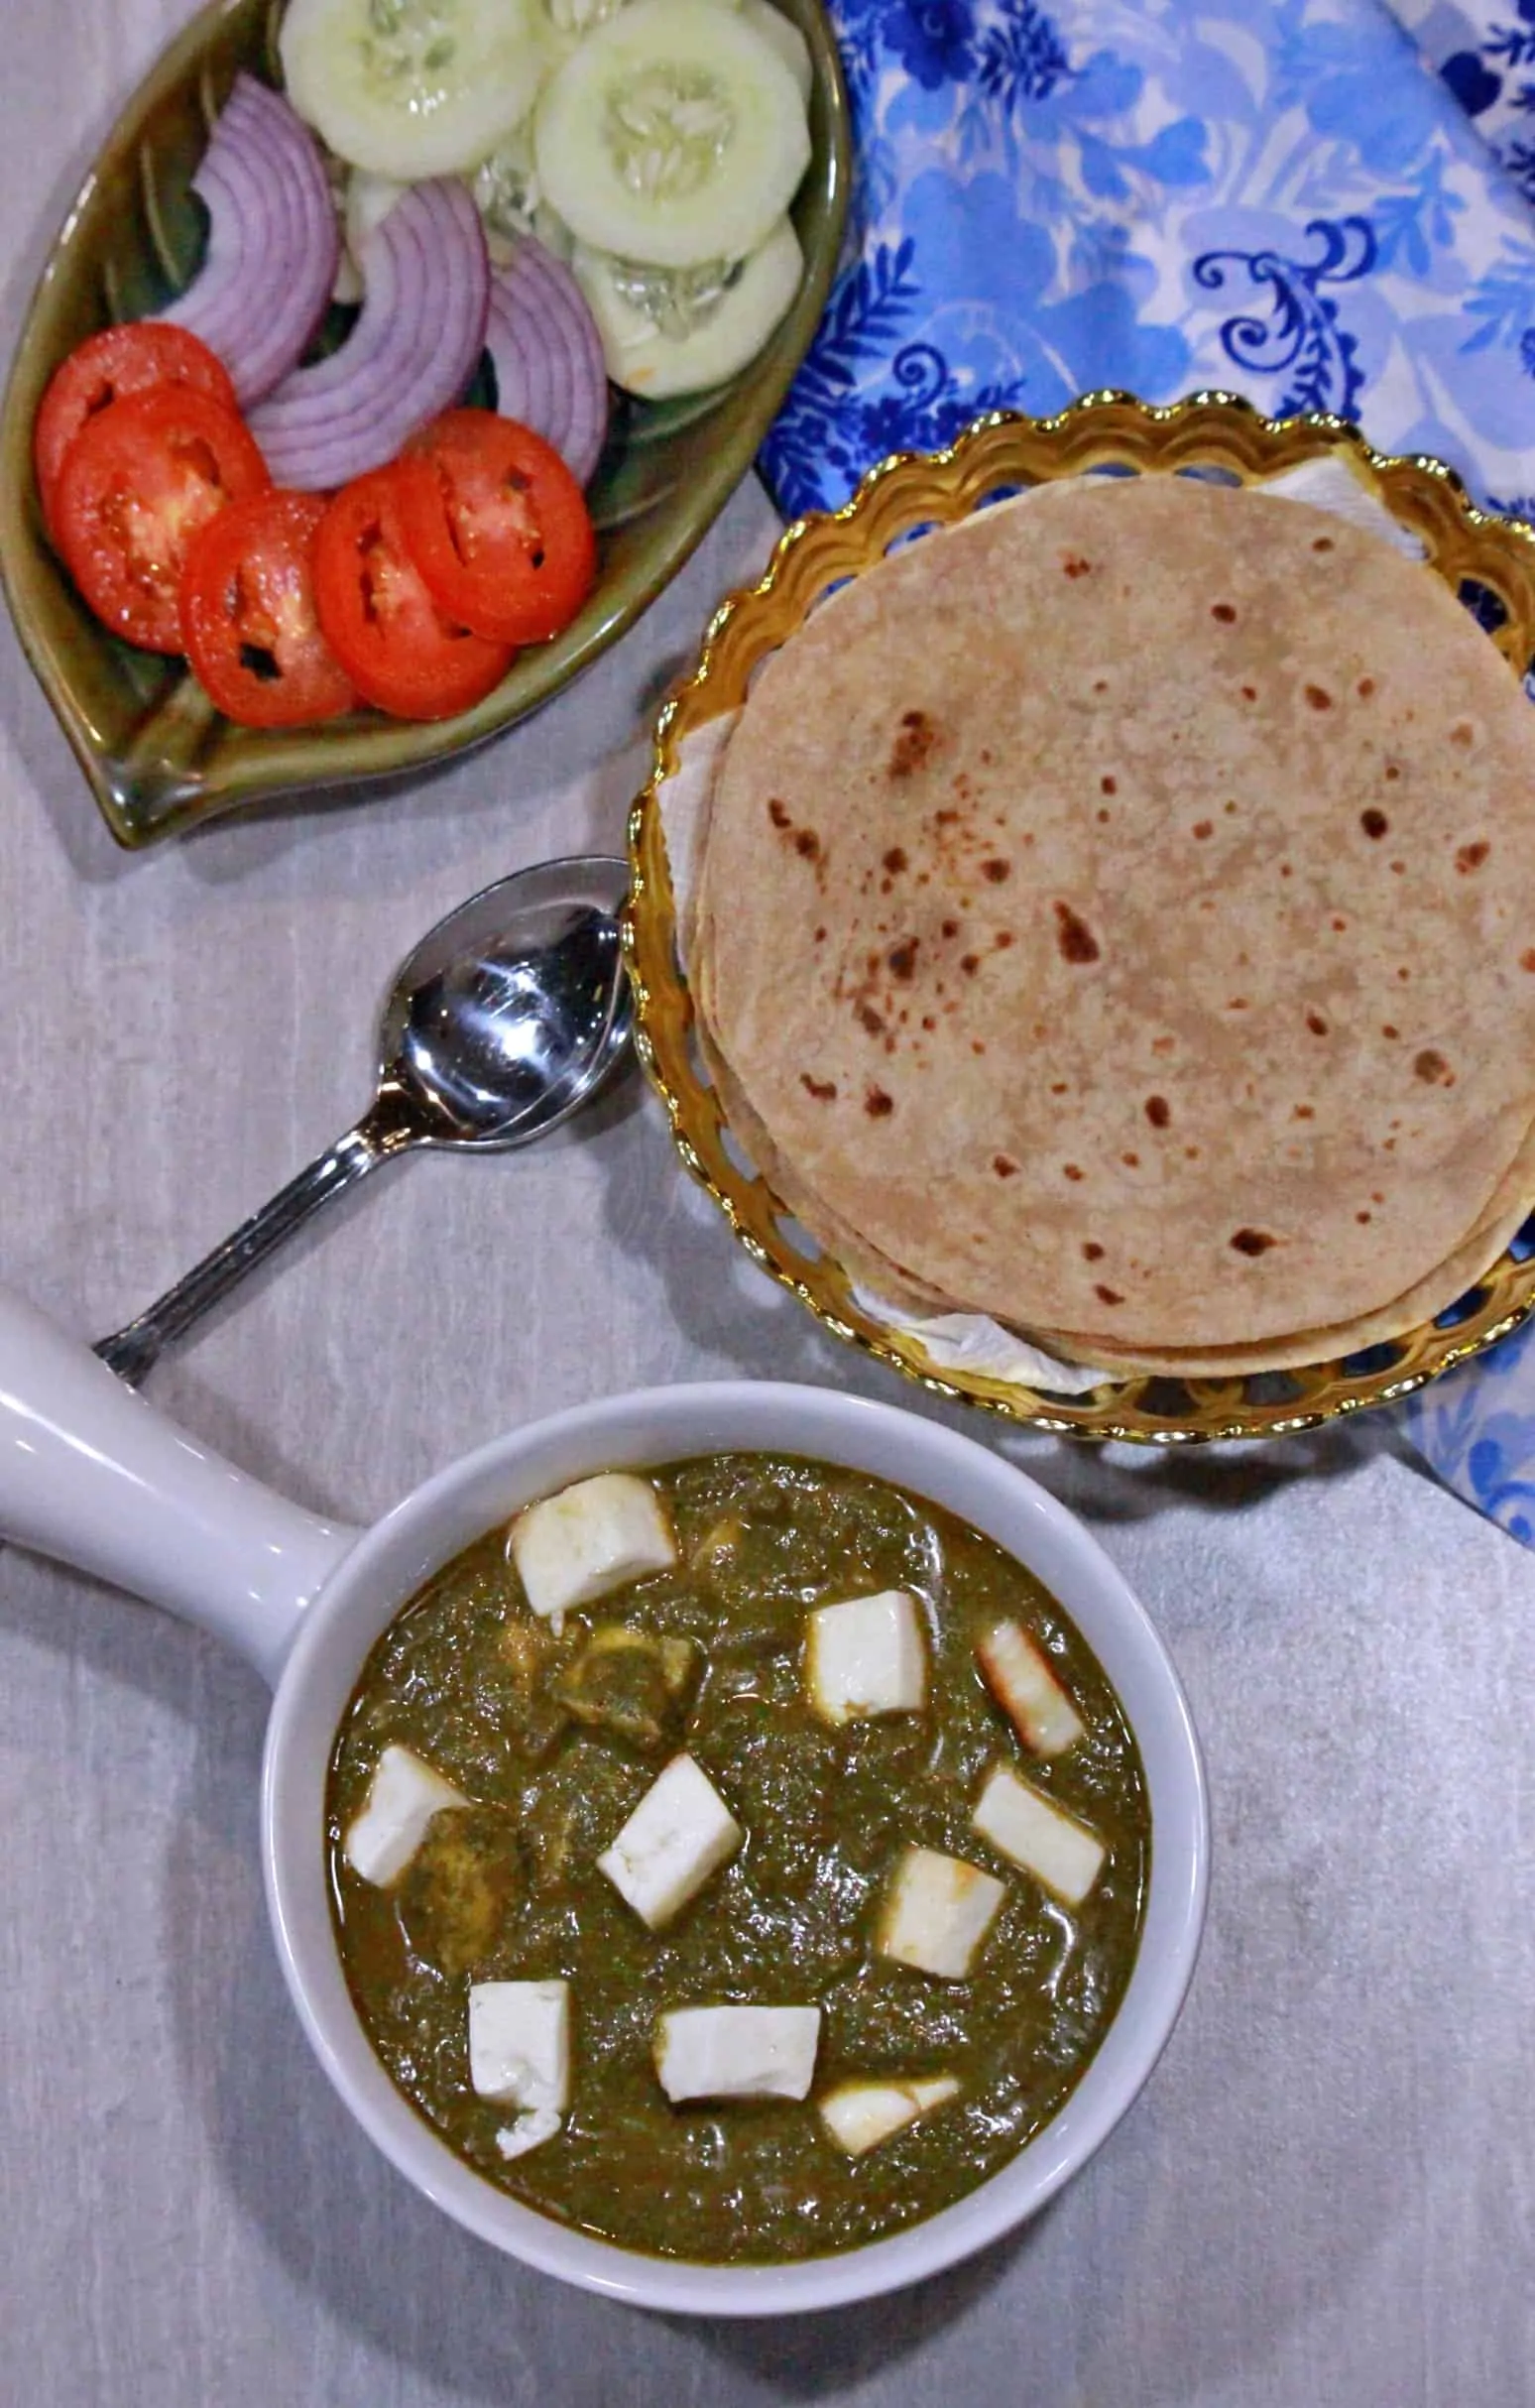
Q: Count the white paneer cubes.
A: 10